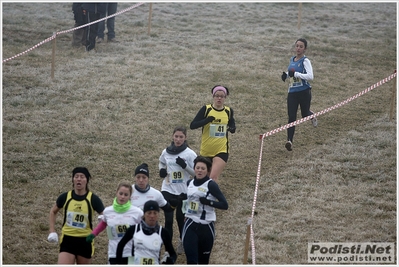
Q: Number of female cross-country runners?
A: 8